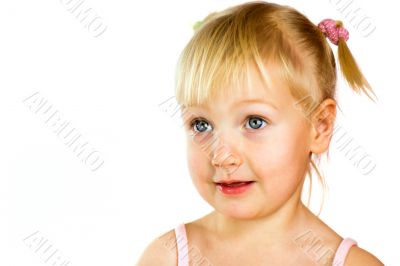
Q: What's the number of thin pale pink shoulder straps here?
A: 2